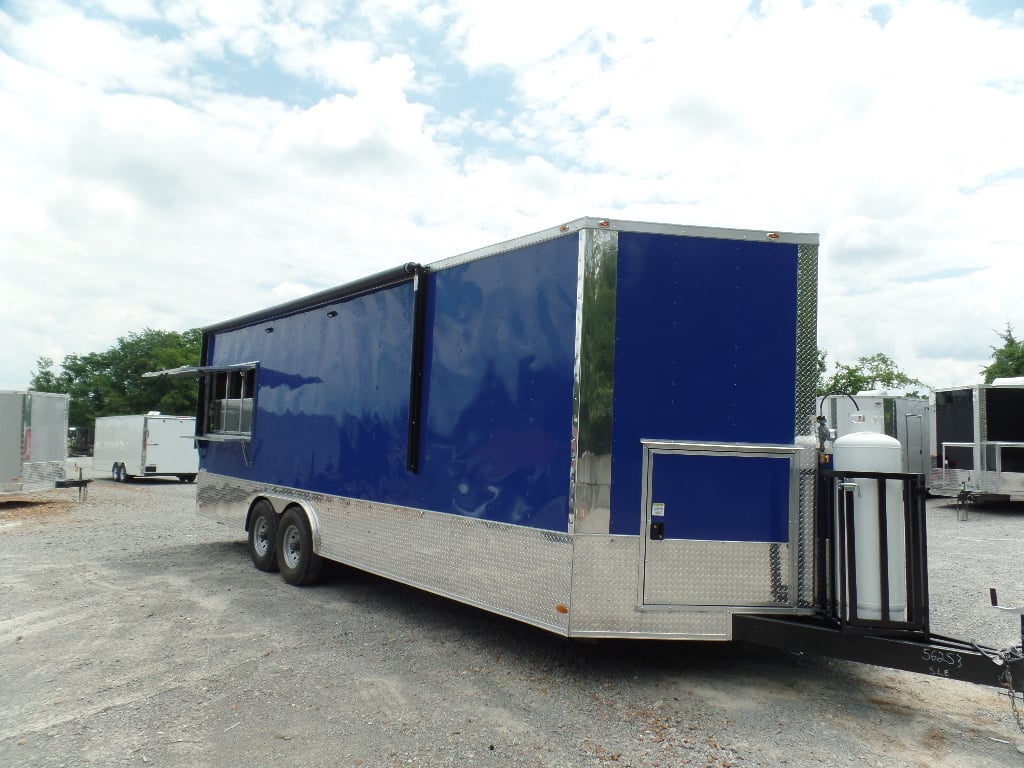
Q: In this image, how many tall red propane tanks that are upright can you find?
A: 0